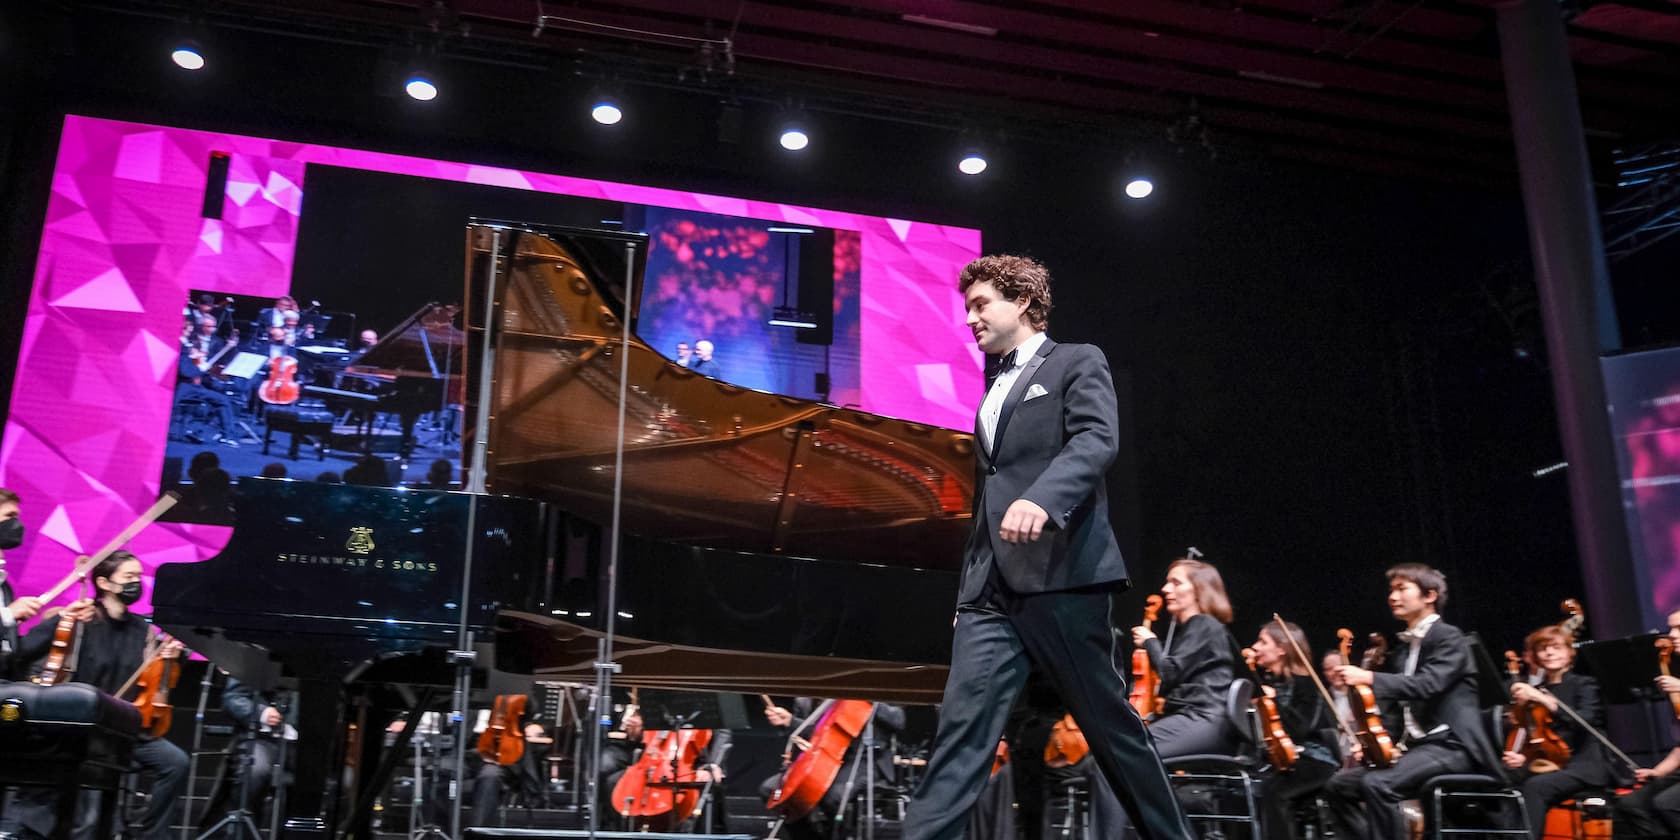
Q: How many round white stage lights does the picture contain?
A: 6